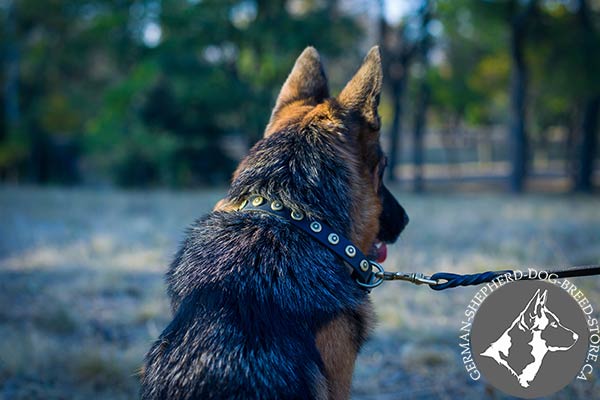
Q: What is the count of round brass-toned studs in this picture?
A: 8